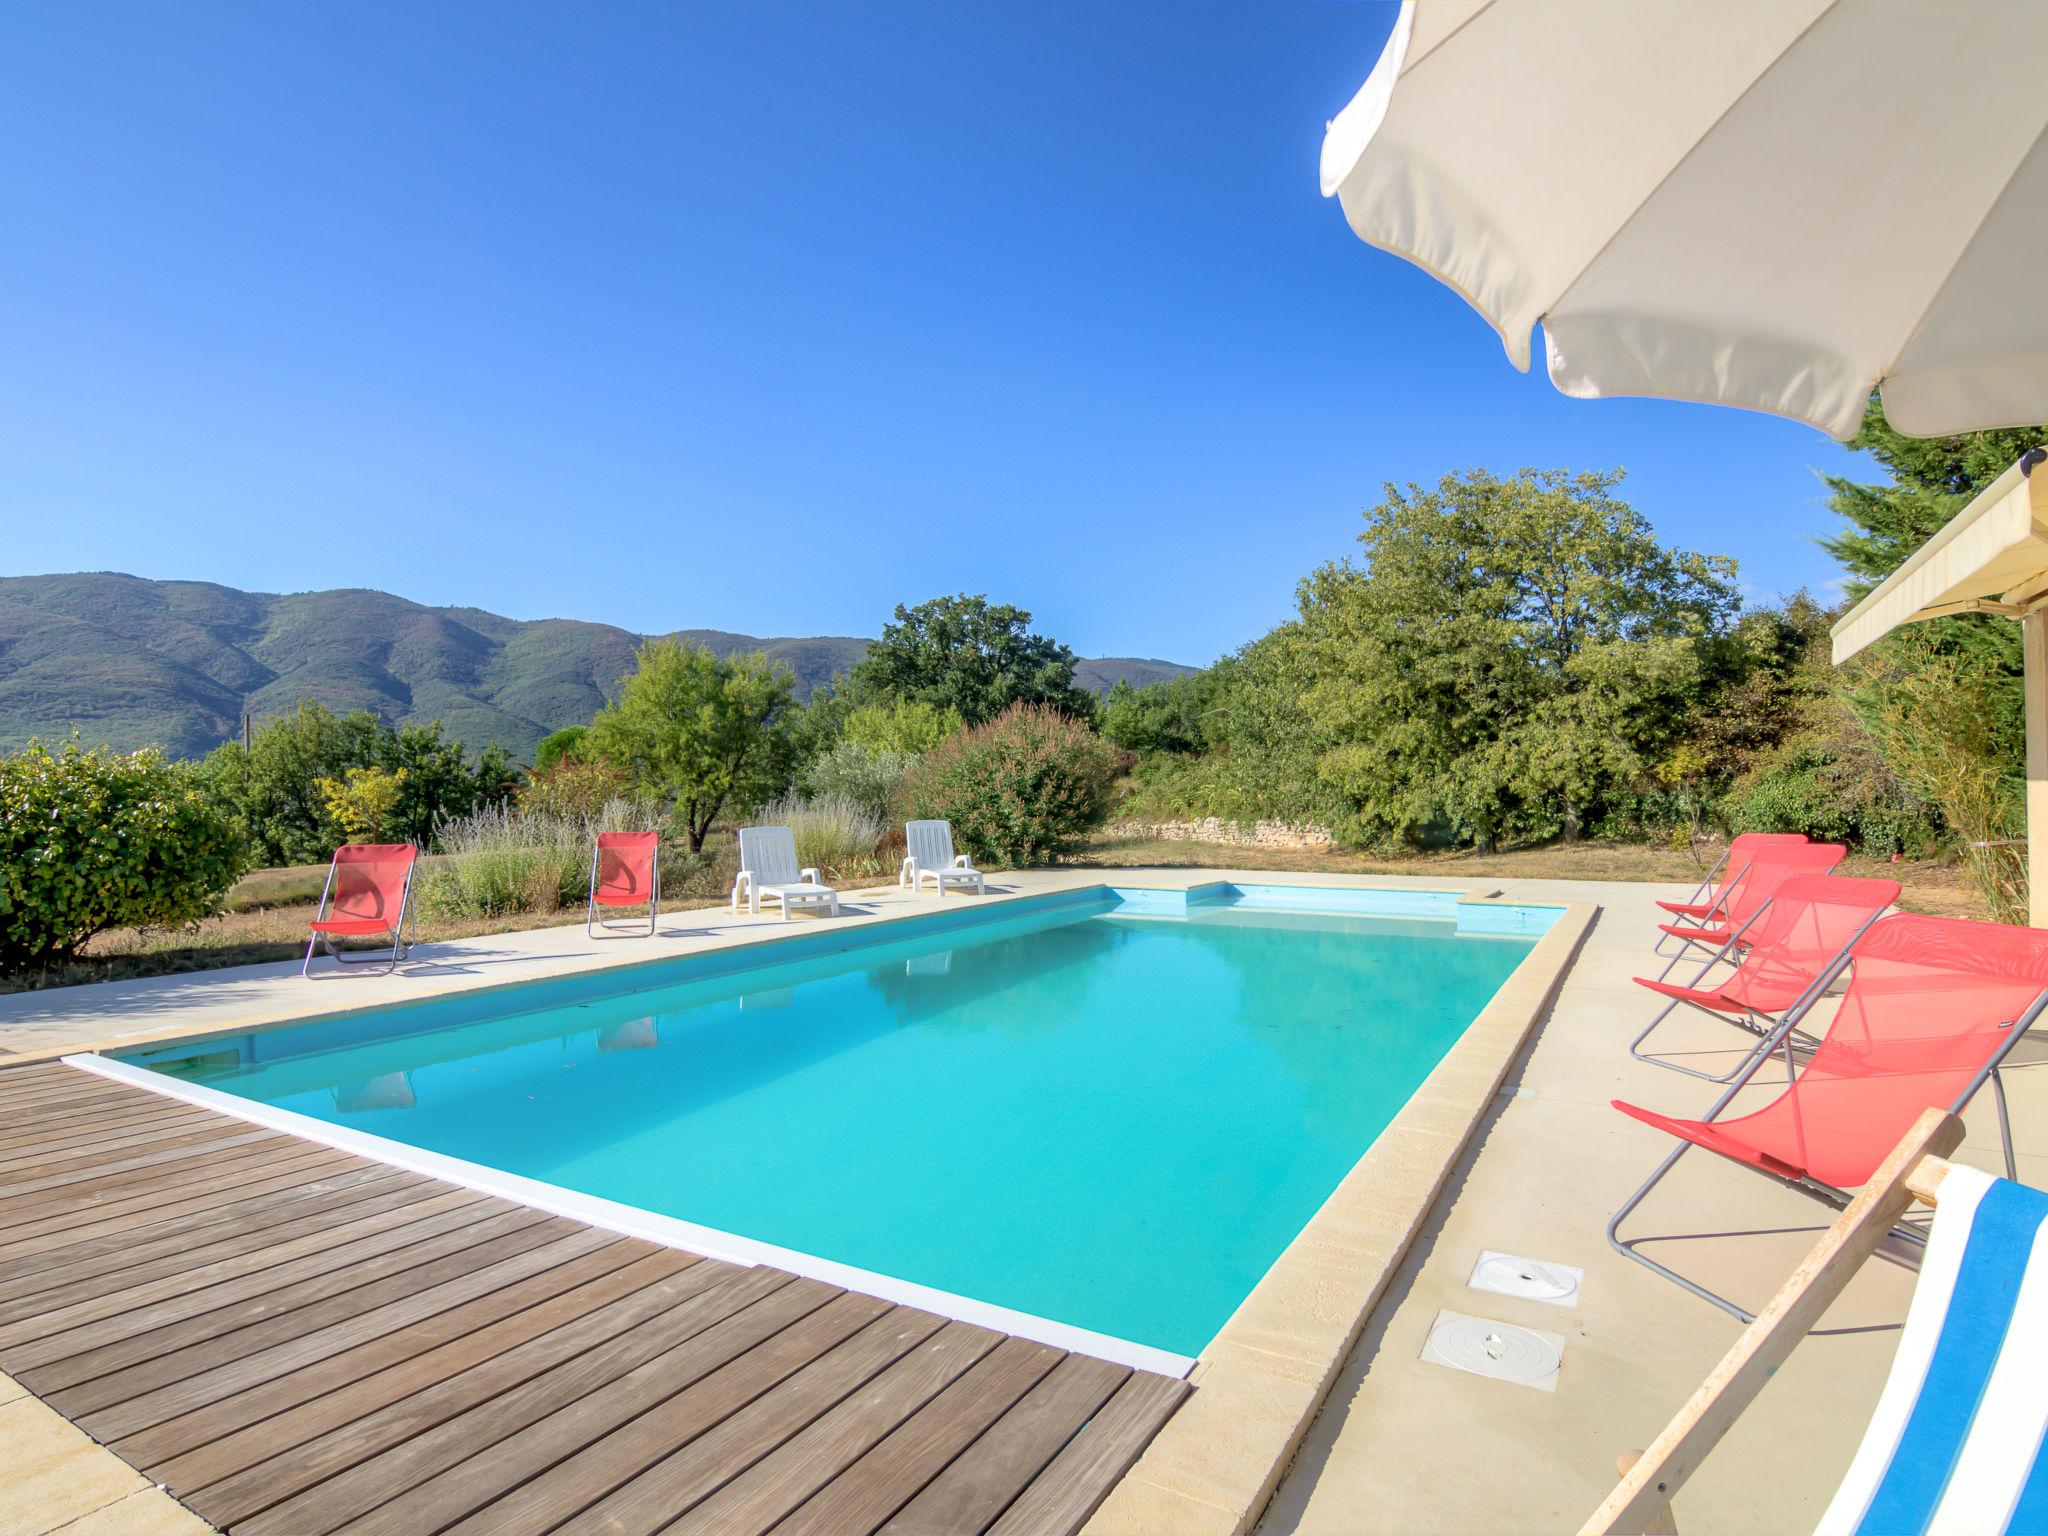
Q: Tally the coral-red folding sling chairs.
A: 6